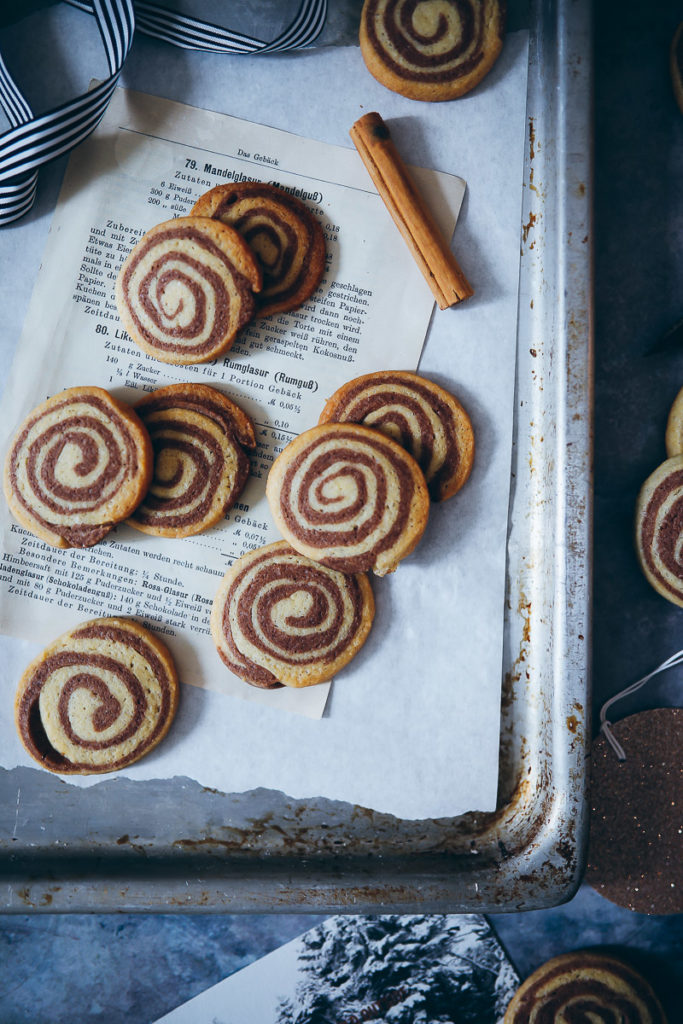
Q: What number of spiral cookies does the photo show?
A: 13